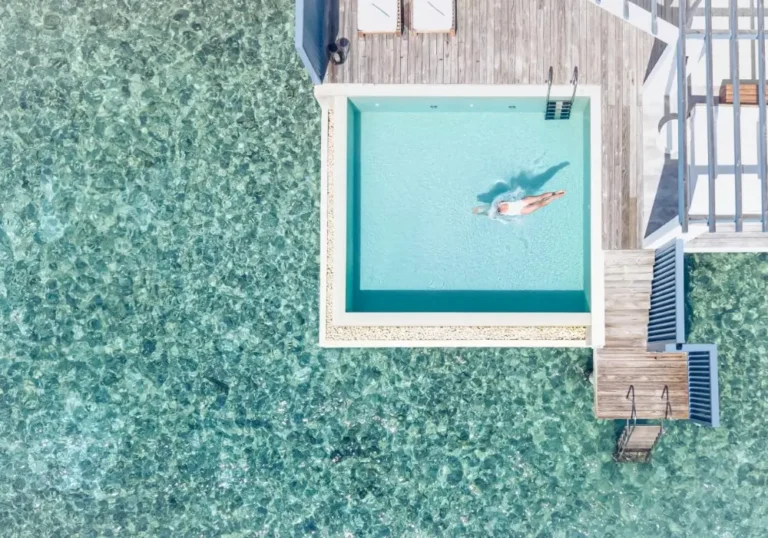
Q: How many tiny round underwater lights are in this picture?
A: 2